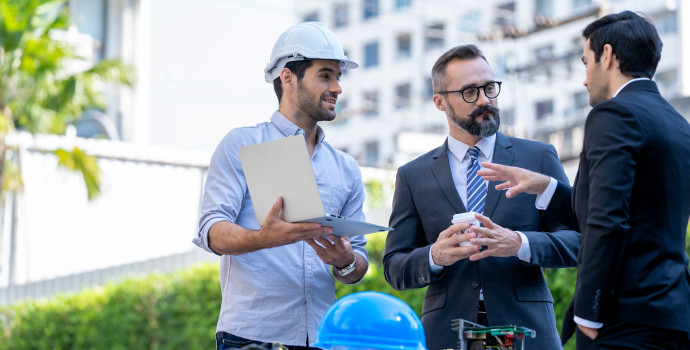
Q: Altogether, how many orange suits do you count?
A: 0